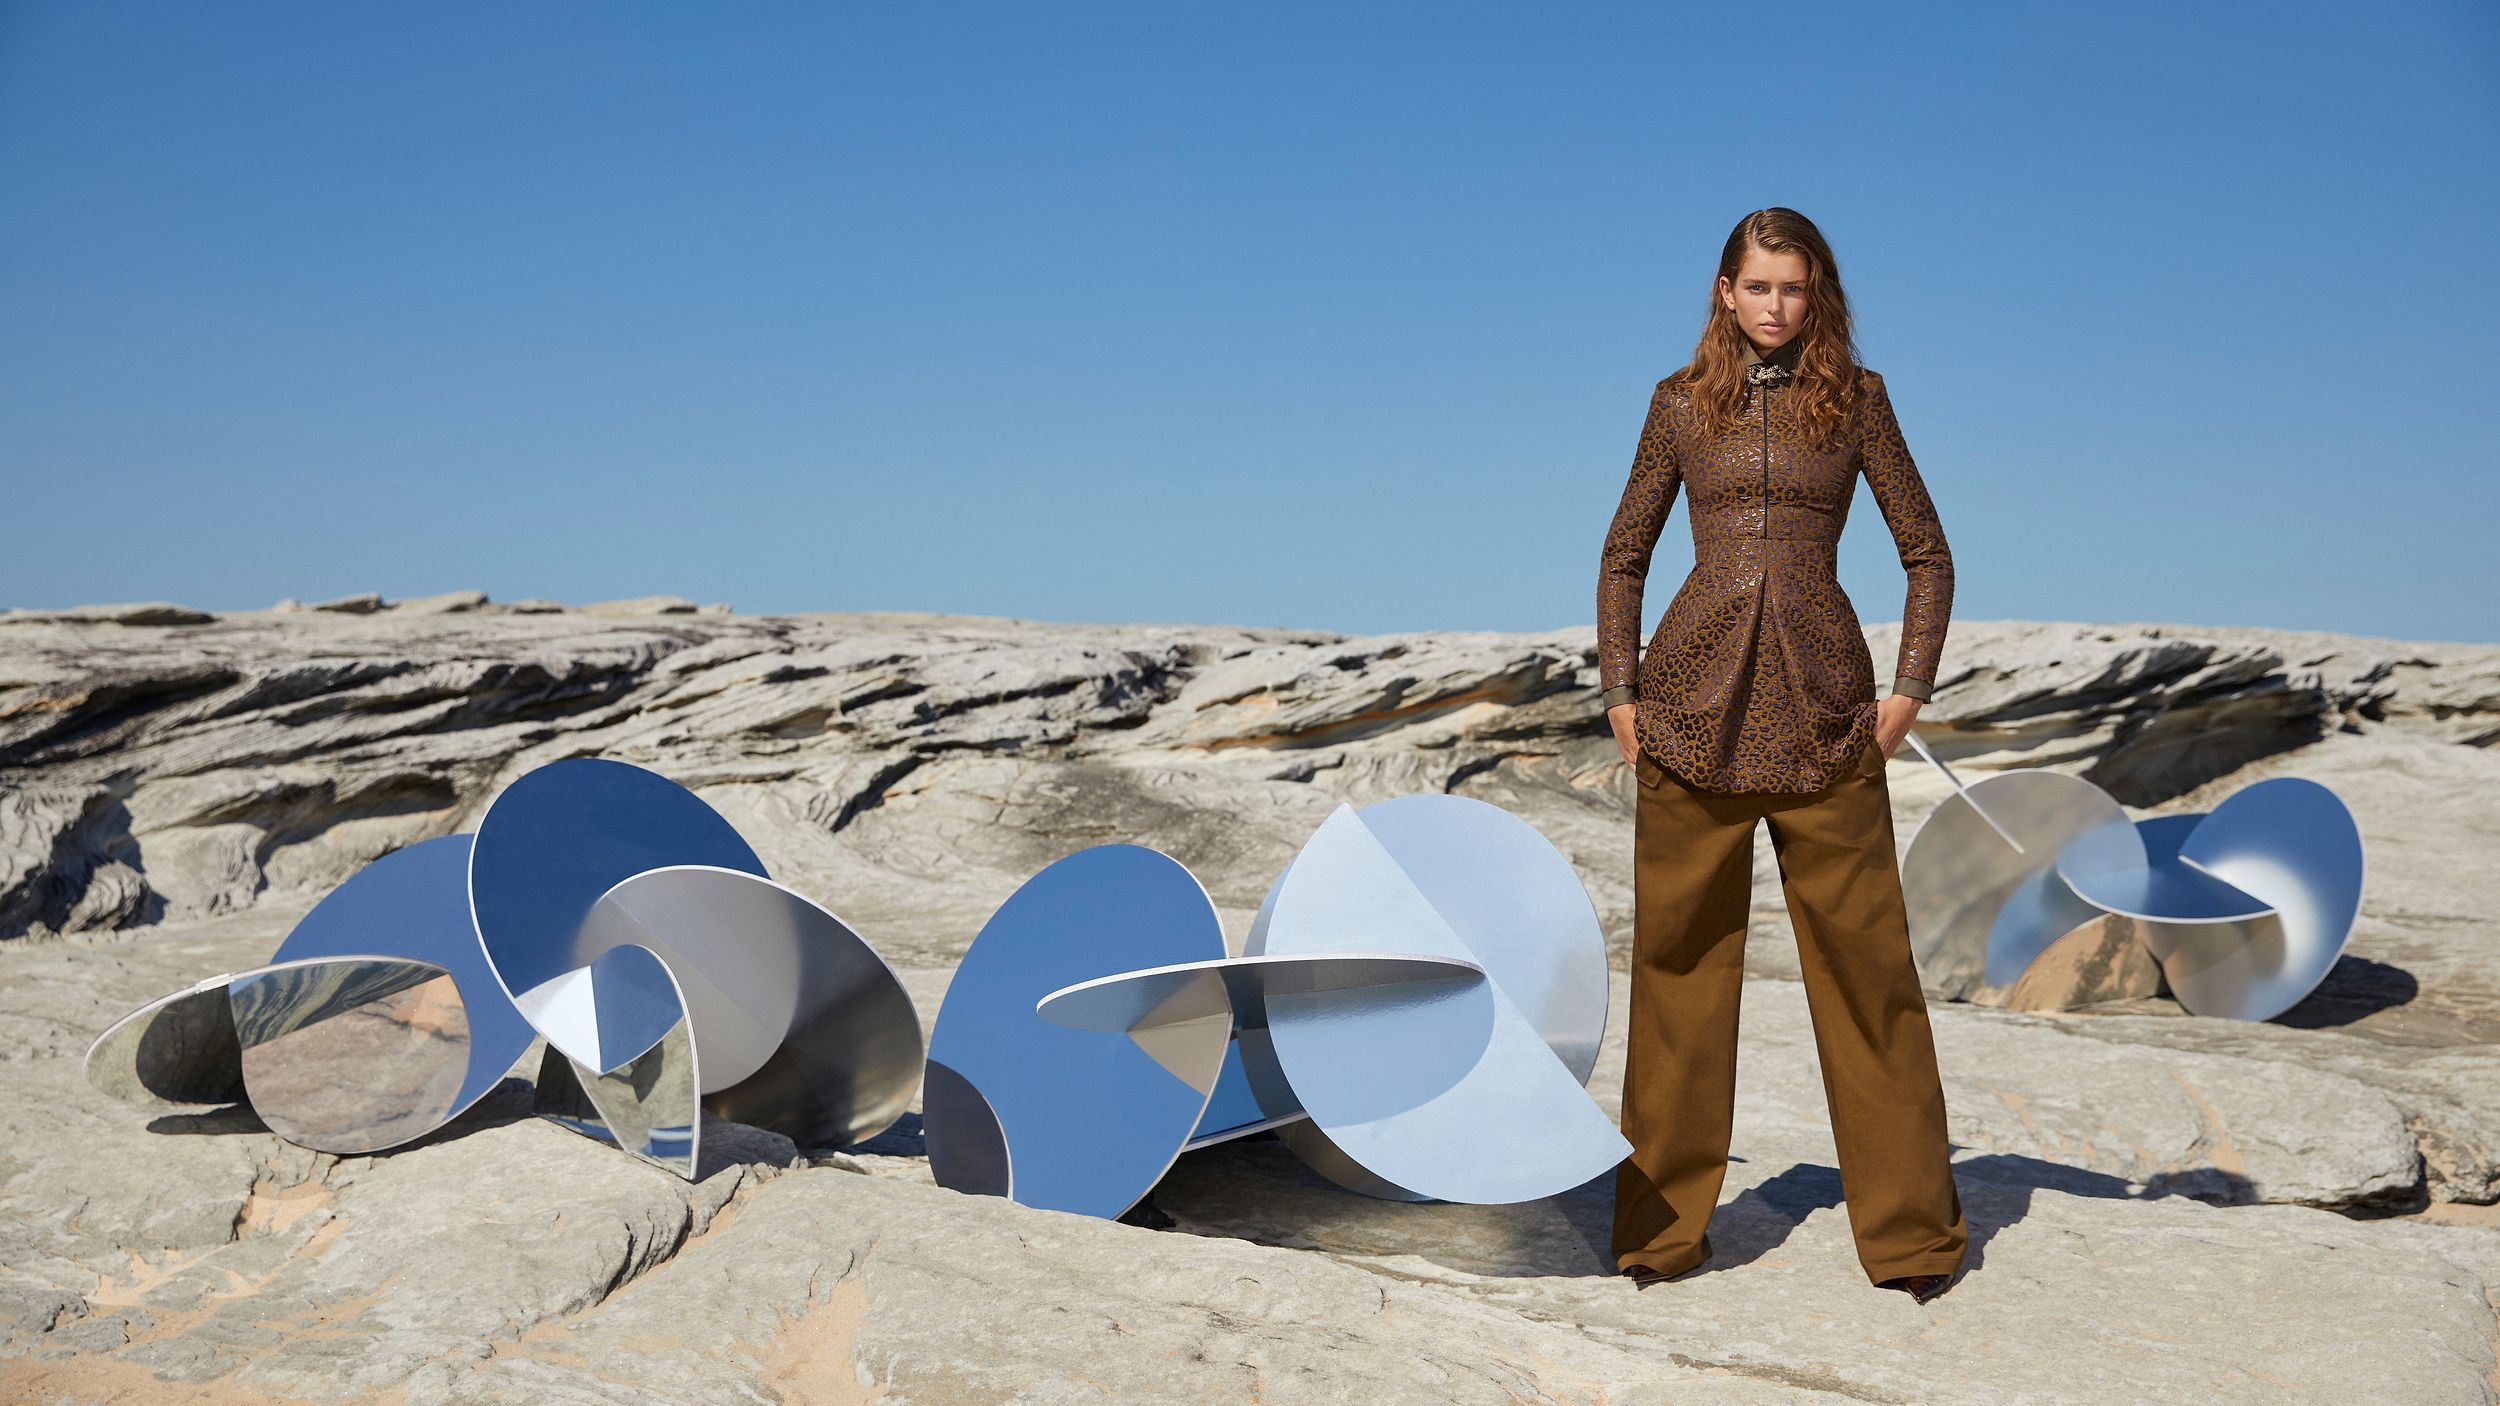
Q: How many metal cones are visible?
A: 0